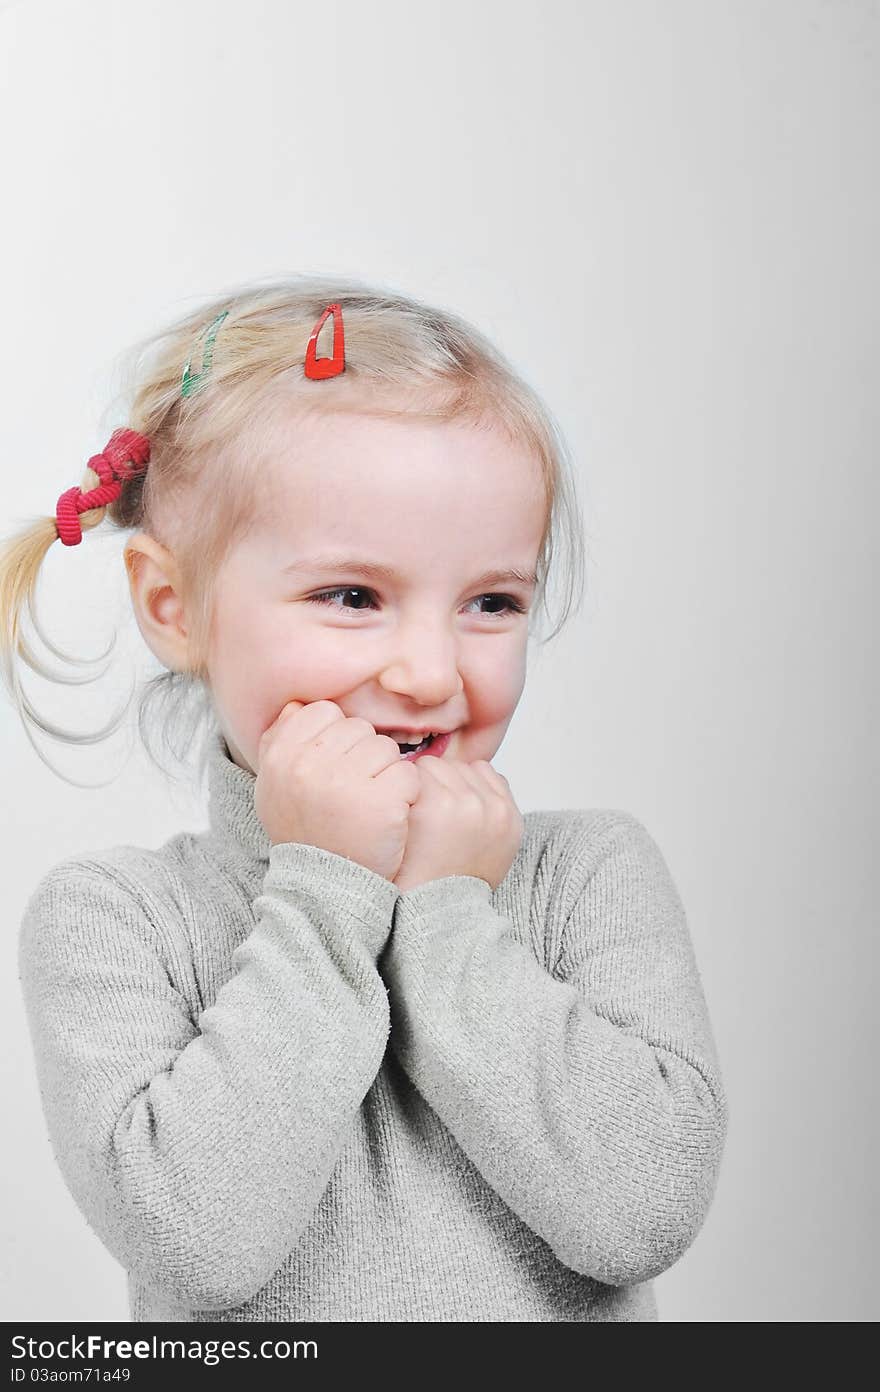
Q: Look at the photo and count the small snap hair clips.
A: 2